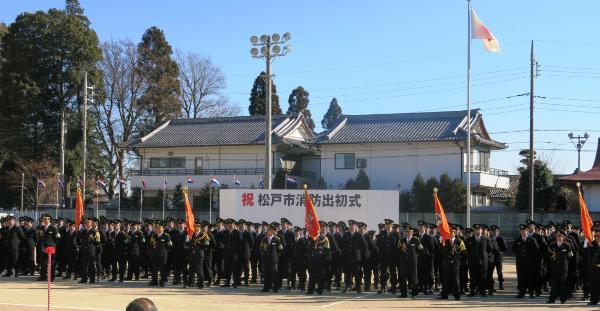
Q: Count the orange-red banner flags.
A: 5